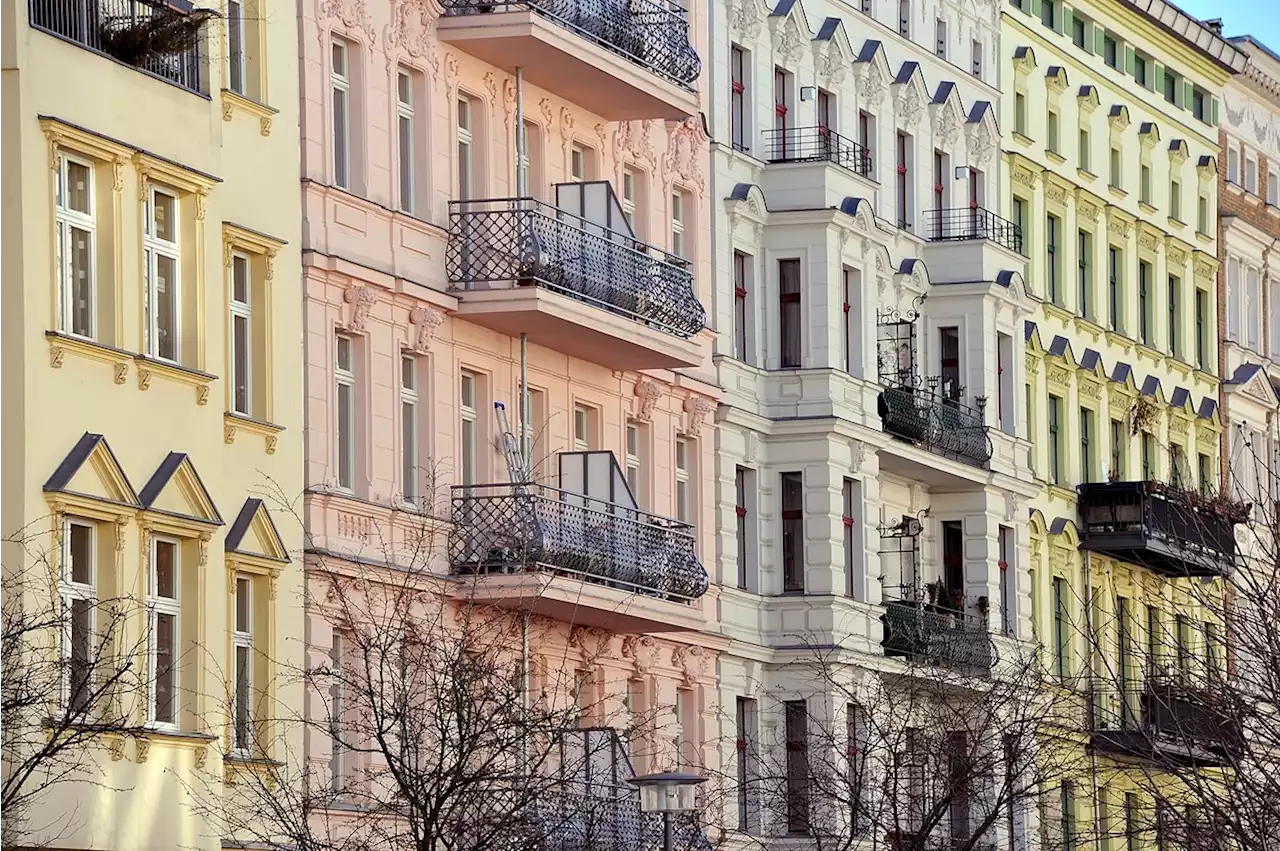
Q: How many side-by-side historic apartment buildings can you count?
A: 5